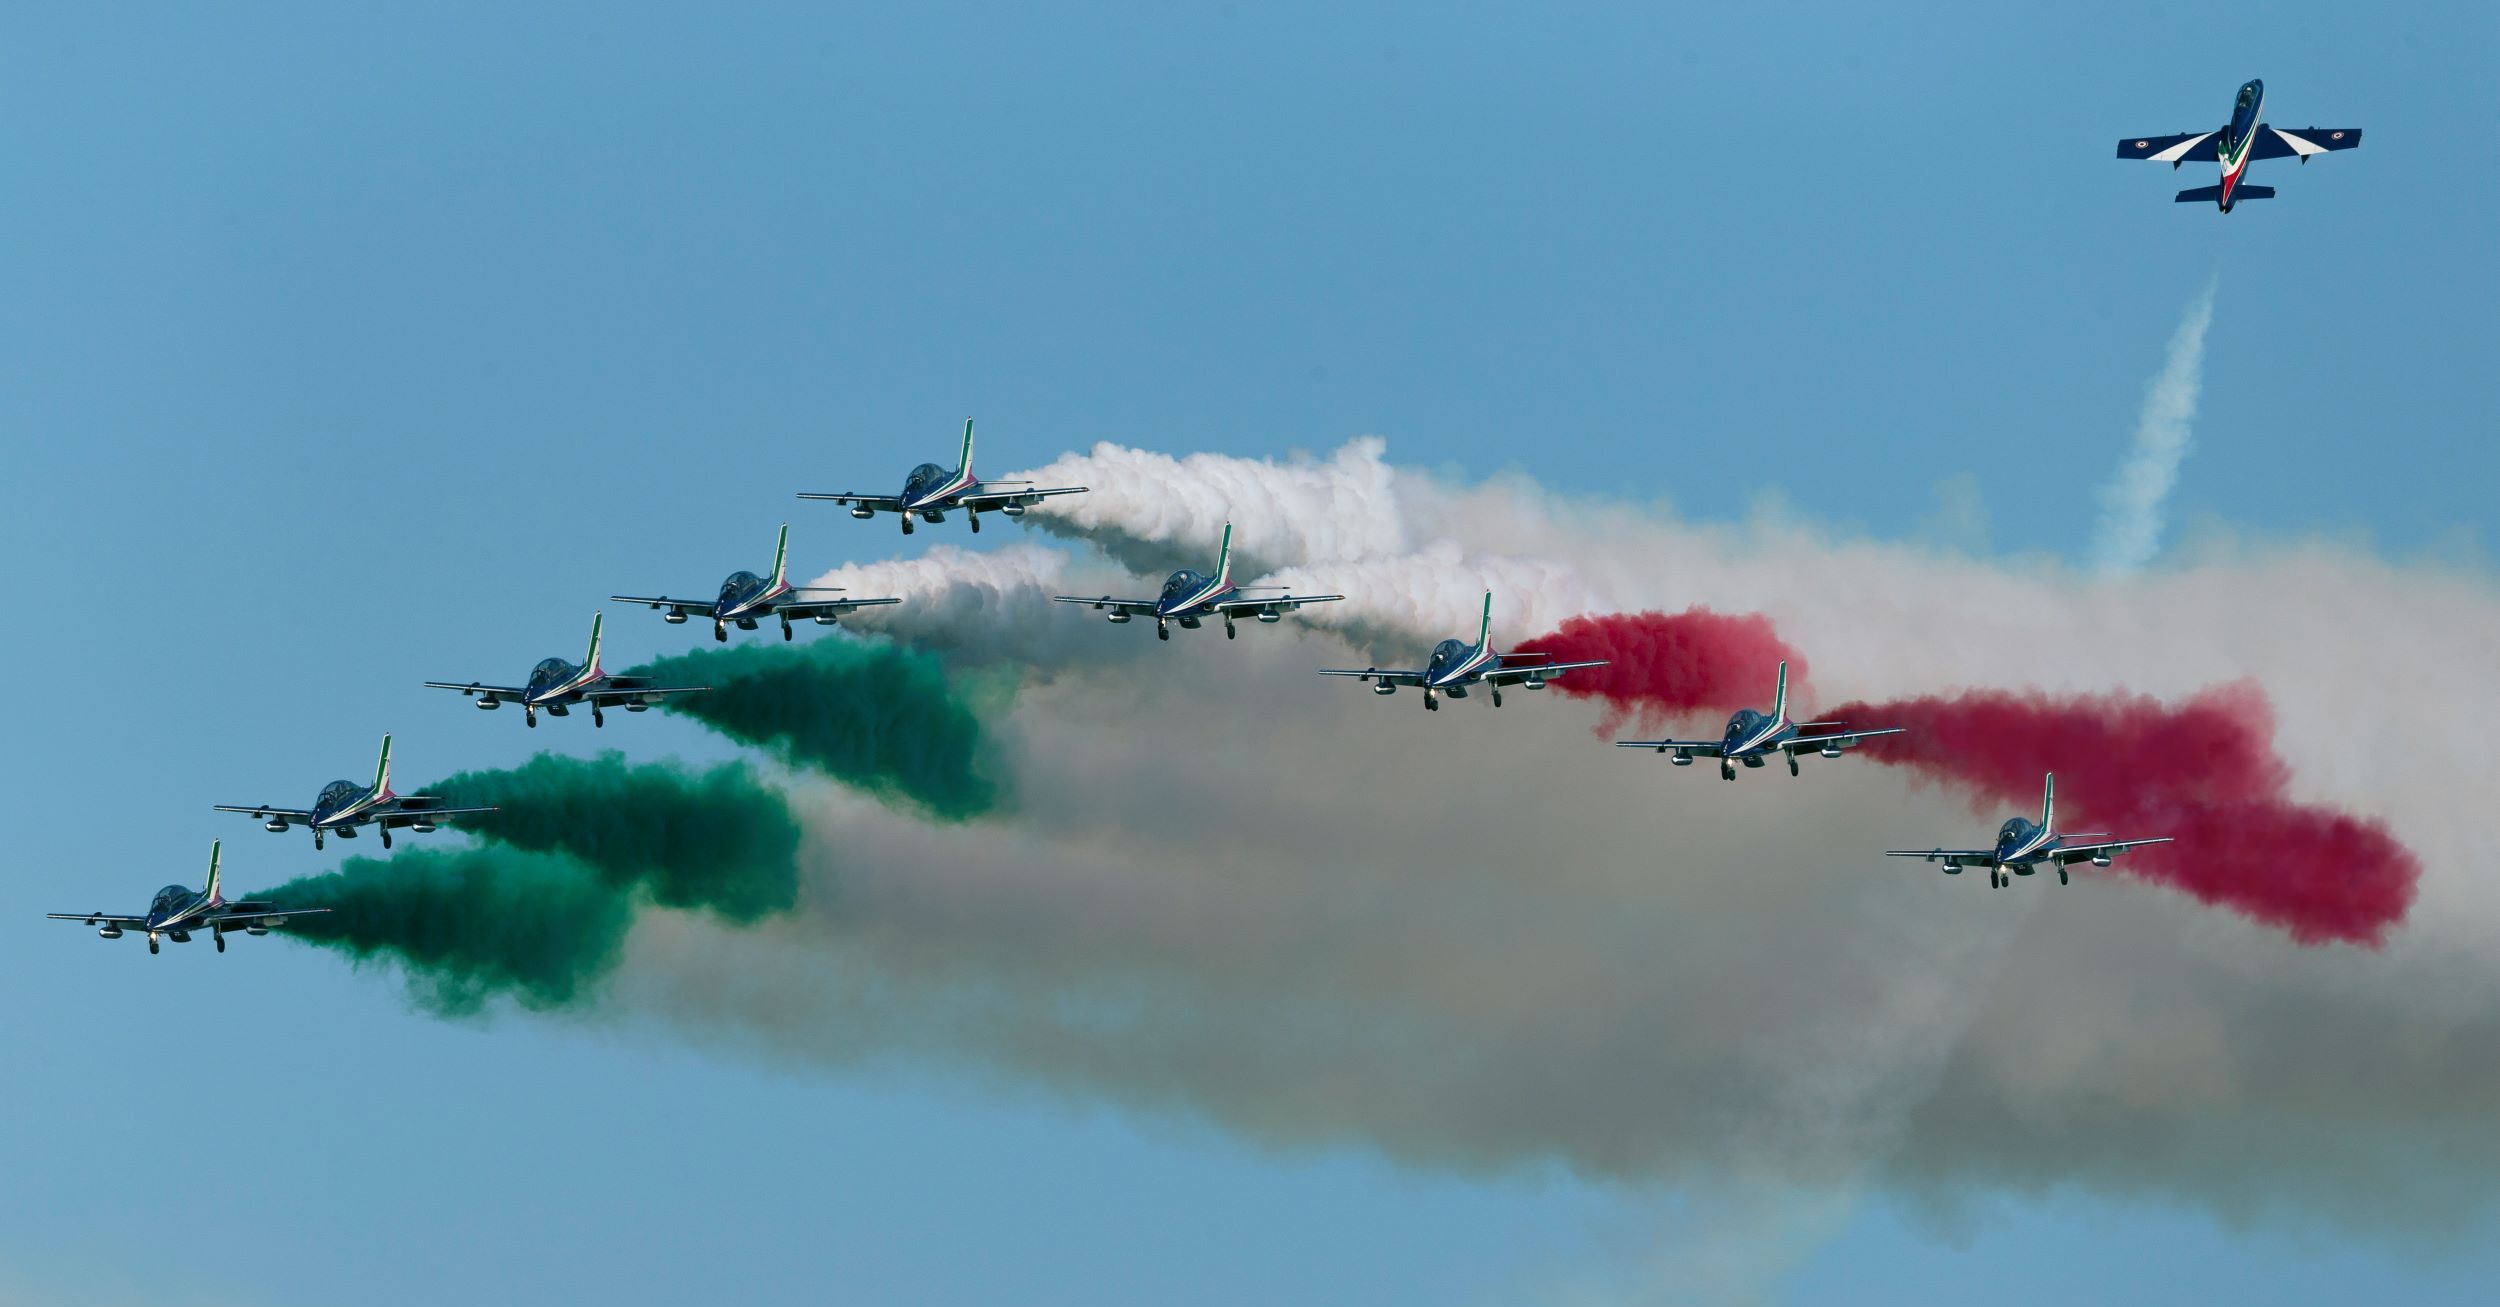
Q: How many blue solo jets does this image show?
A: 1